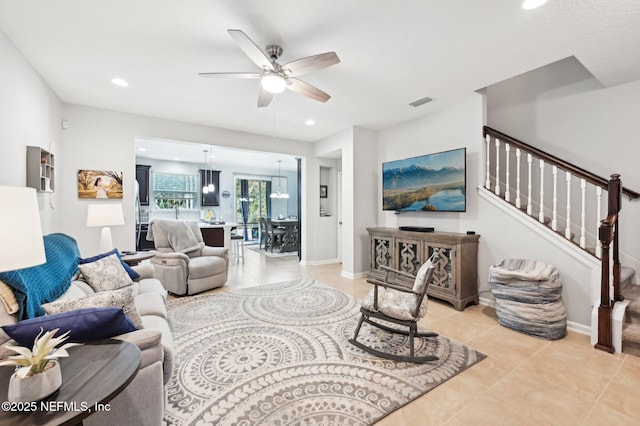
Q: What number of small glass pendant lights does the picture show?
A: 2